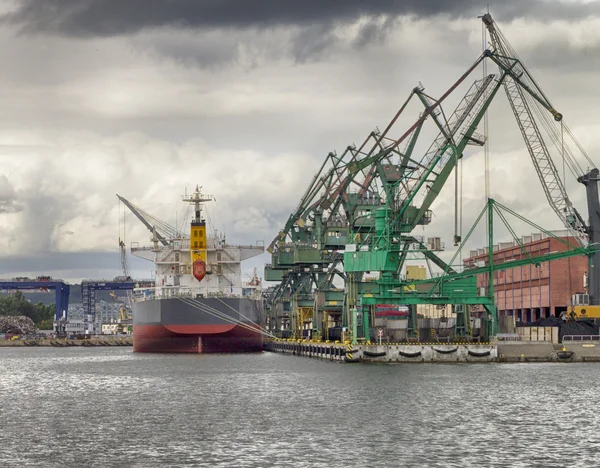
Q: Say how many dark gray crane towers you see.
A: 1